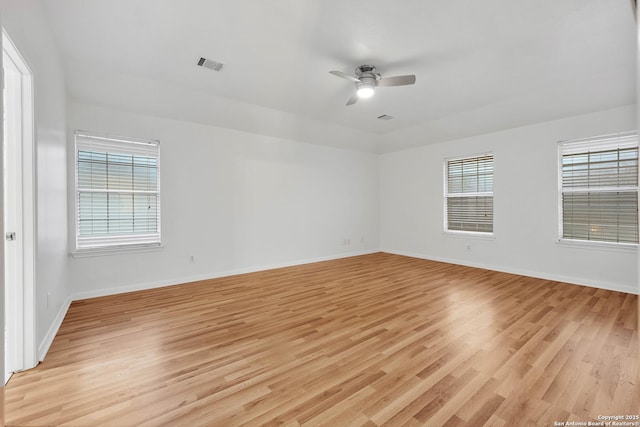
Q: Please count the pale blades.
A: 3